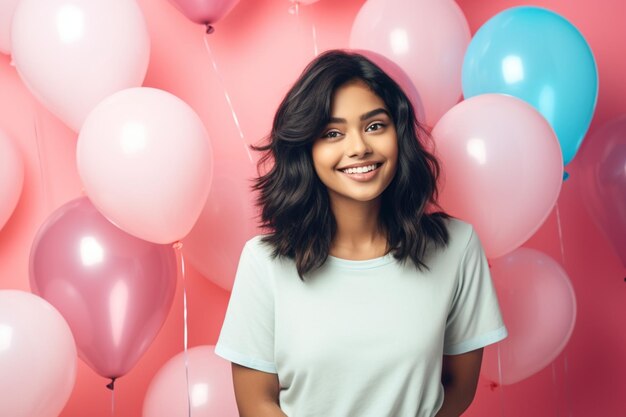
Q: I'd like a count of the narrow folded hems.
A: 2